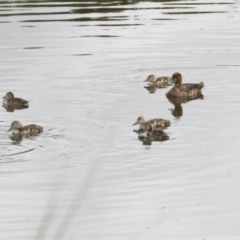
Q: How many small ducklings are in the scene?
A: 5